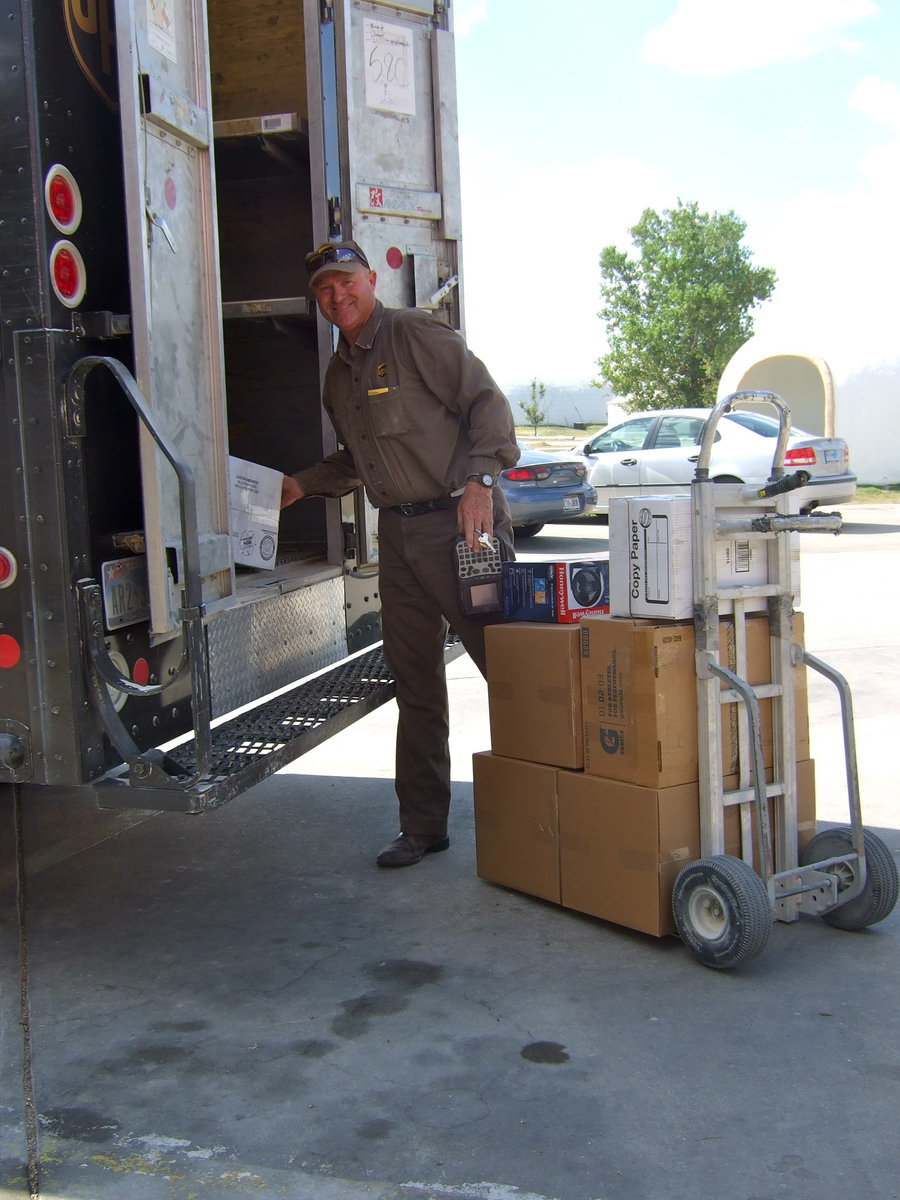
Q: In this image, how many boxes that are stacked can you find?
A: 6